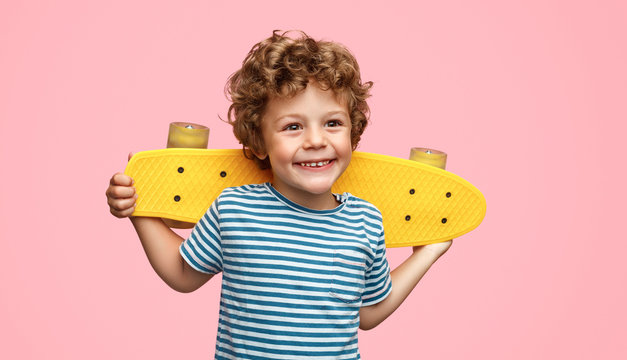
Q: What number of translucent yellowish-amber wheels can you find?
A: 2